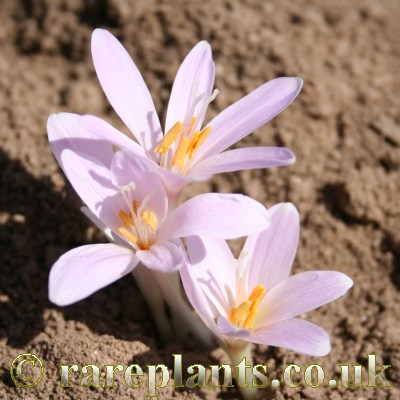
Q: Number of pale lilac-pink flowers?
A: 3